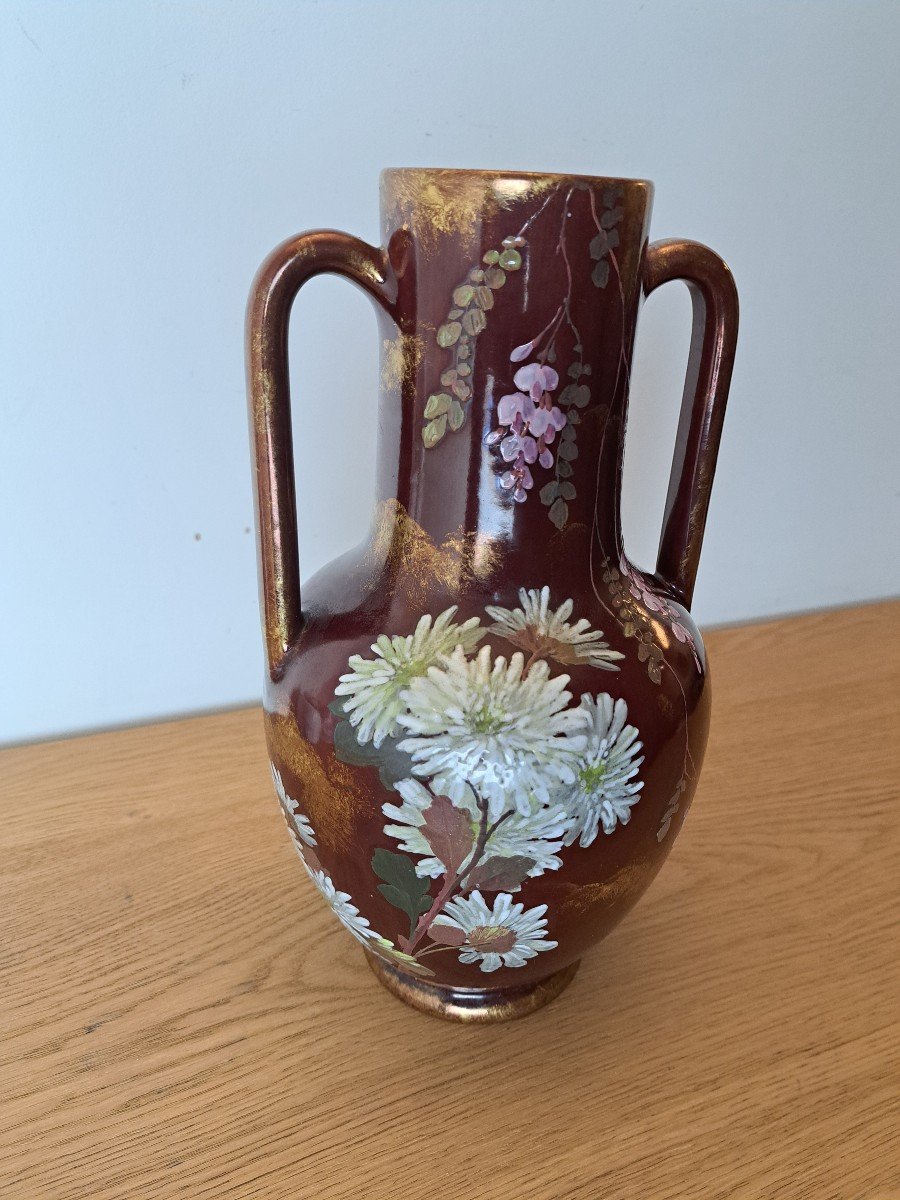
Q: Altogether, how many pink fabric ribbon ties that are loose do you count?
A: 0